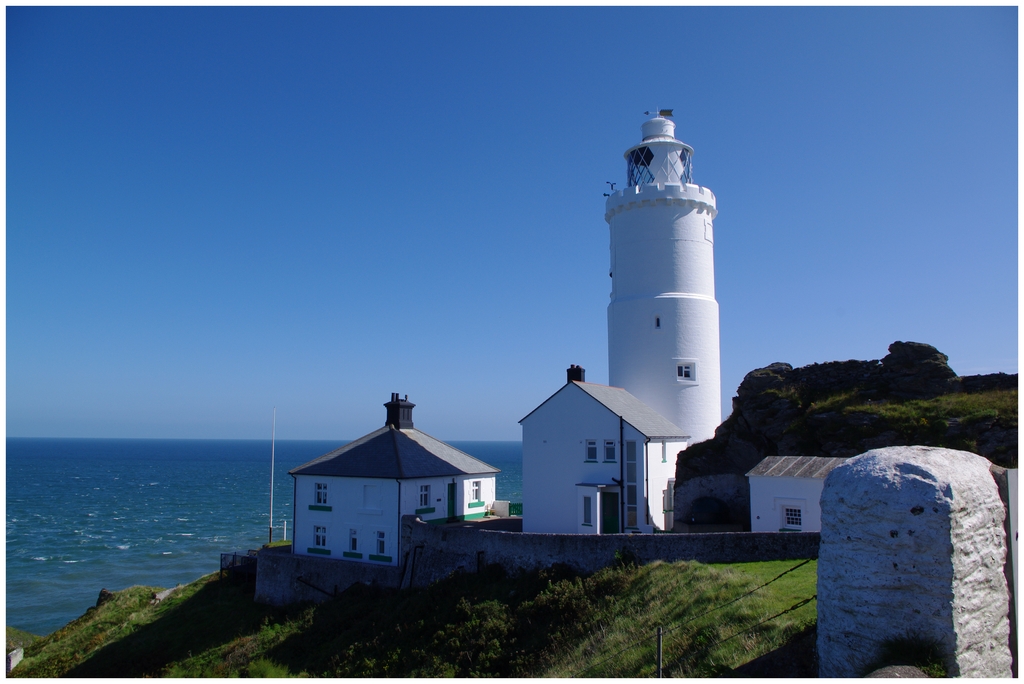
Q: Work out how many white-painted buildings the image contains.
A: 4